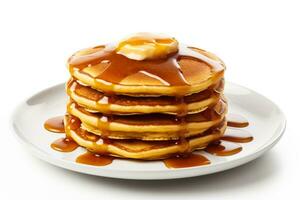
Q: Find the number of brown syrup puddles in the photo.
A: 7